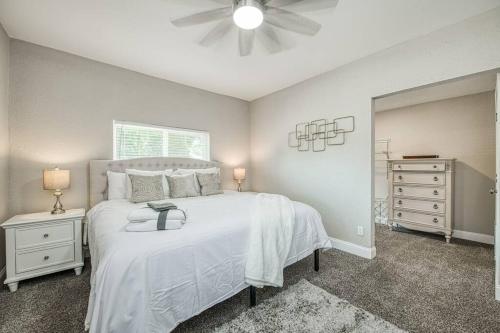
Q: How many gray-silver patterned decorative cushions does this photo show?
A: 3